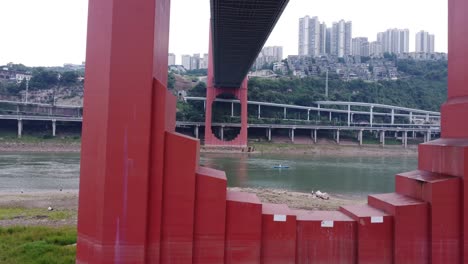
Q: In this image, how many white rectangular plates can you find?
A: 3